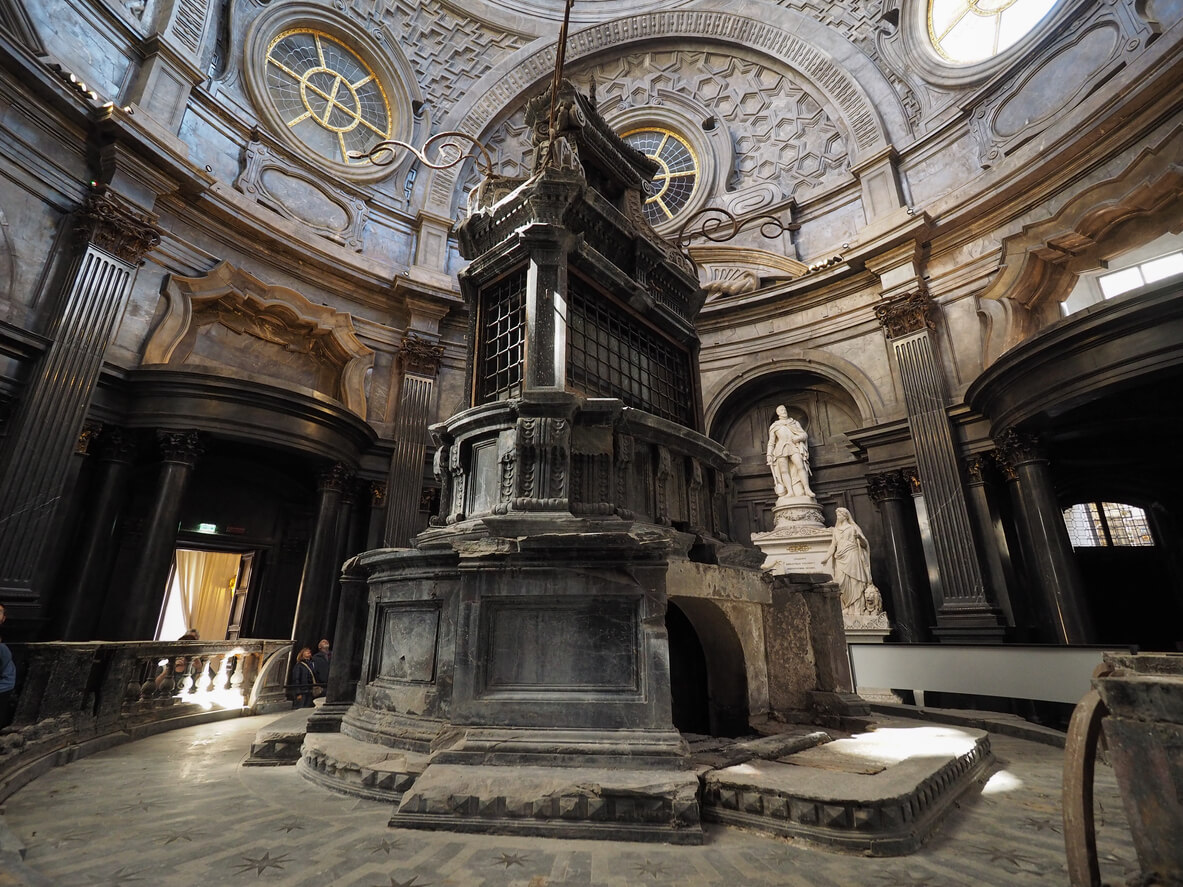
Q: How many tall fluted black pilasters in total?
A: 3